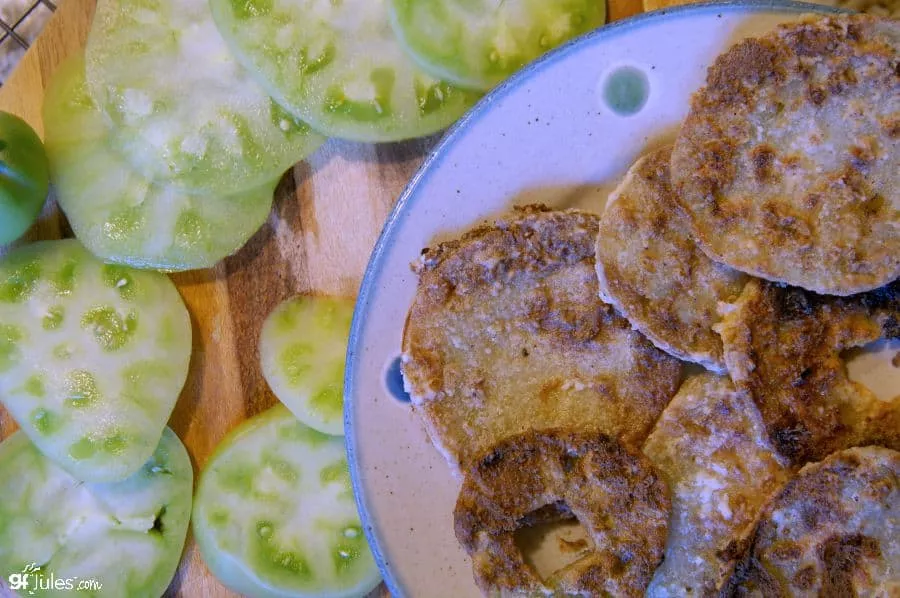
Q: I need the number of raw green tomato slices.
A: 8